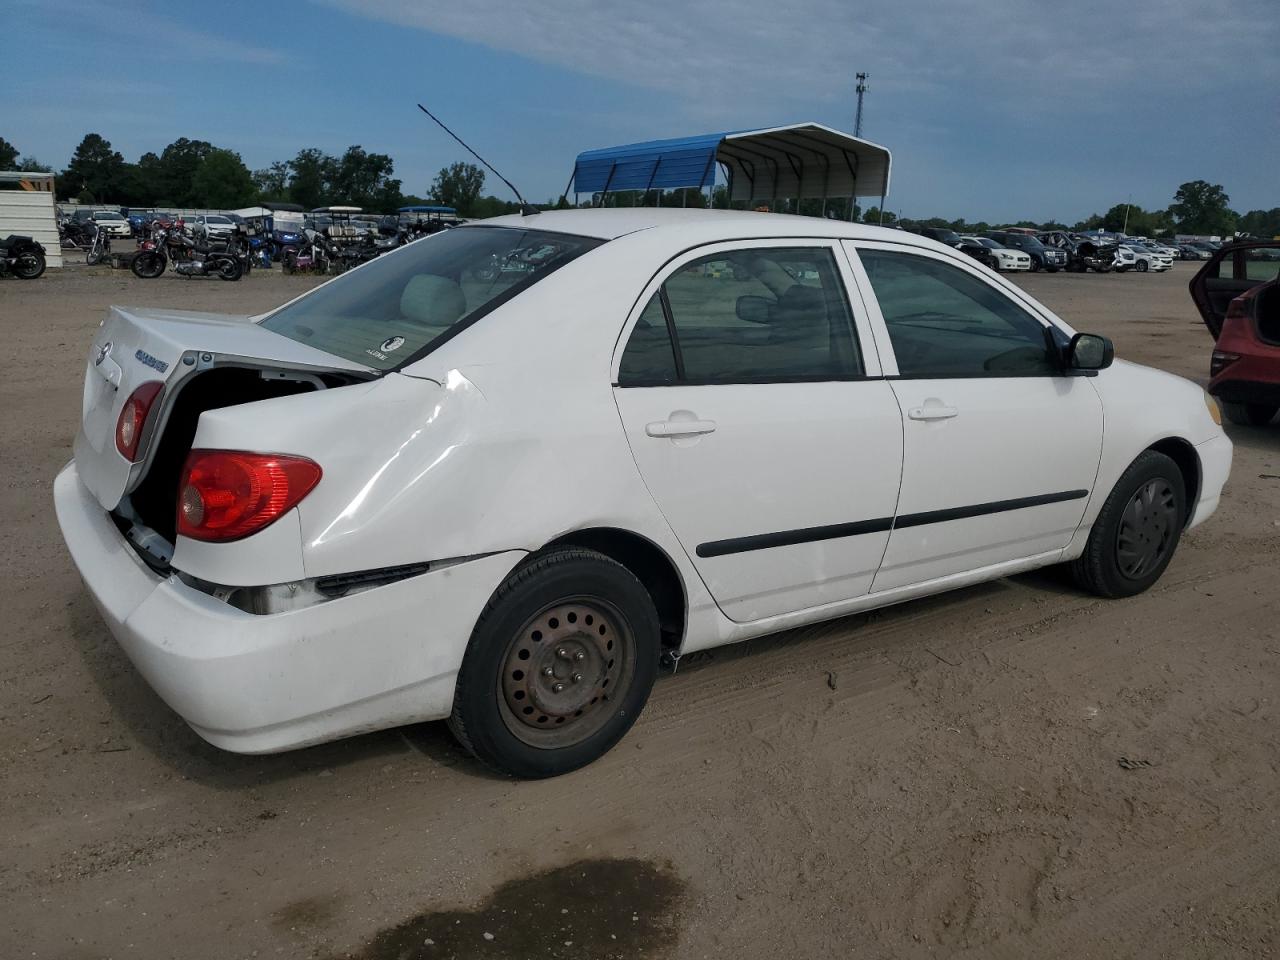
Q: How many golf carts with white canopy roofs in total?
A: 2